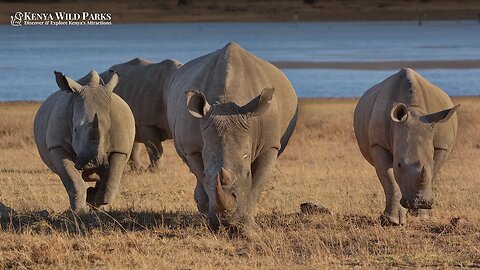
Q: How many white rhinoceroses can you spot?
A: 4